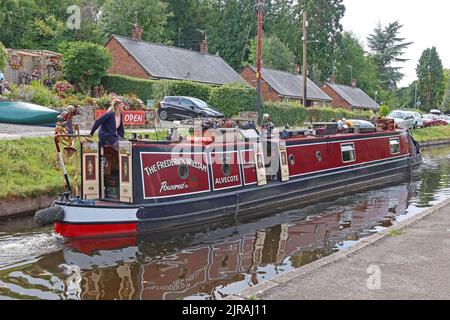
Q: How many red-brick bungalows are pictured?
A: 3